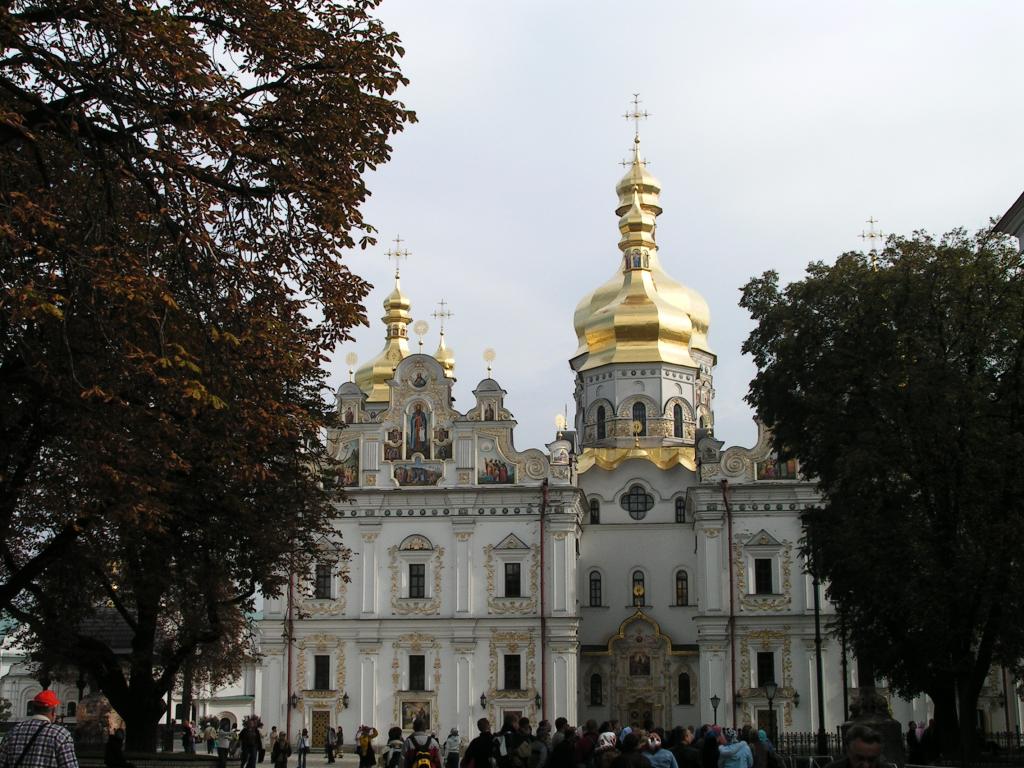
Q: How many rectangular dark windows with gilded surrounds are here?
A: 8